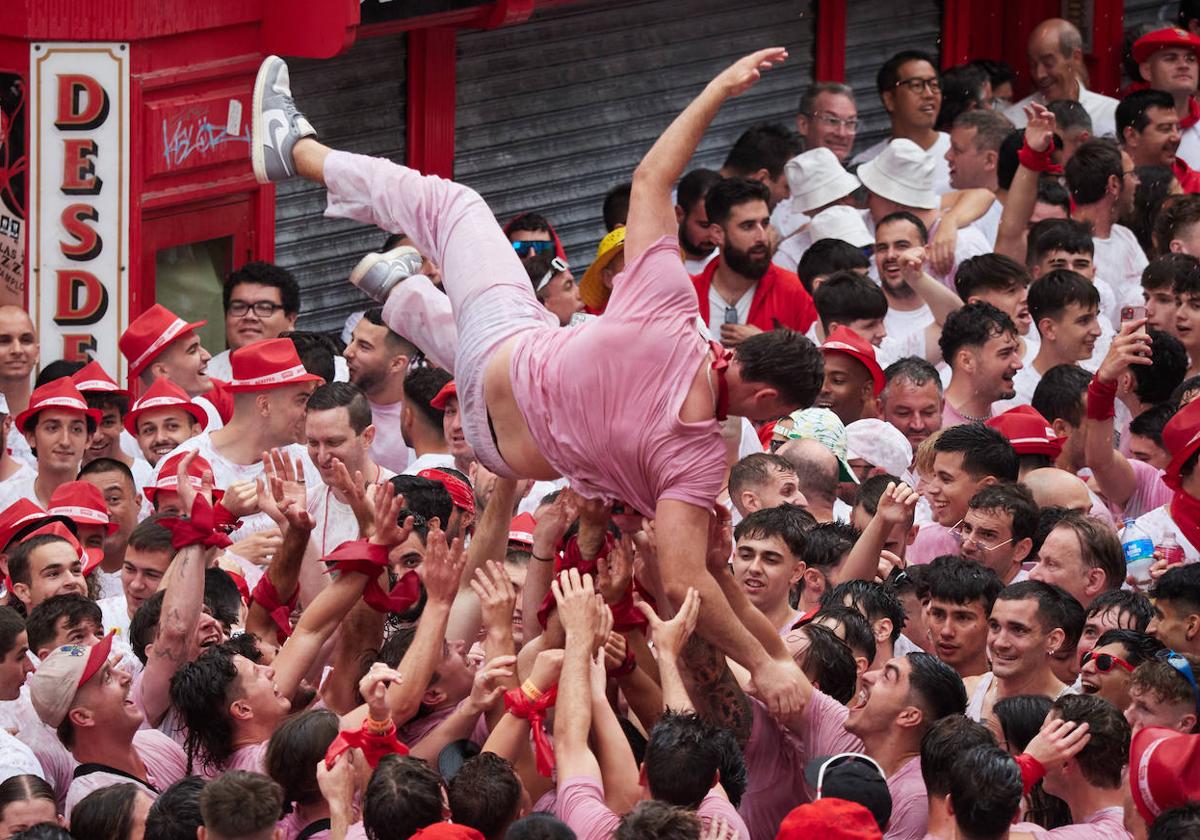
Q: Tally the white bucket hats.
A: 3